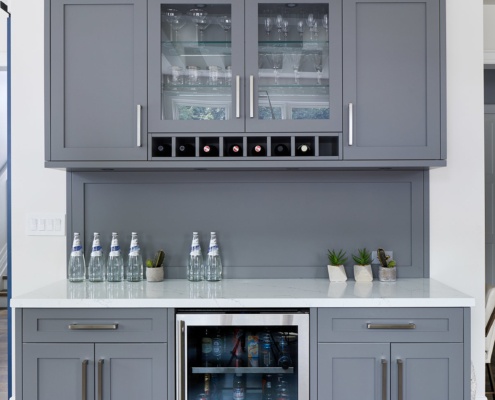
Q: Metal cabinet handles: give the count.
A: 10